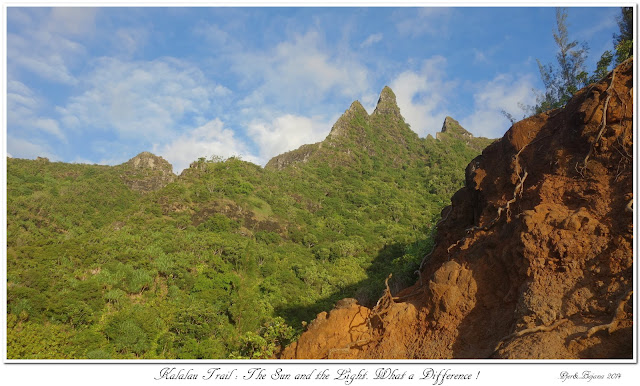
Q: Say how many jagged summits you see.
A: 3